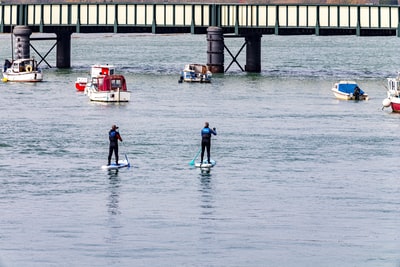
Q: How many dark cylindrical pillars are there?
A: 4